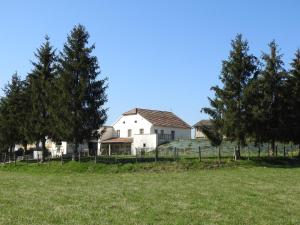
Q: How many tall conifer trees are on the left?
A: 3